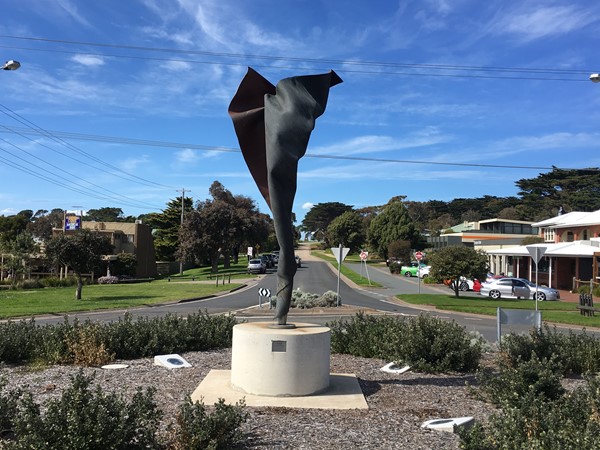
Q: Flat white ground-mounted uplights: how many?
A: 3